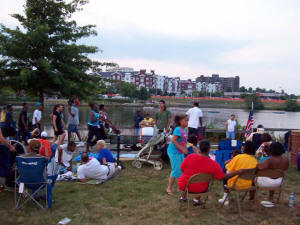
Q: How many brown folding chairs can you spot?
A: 3